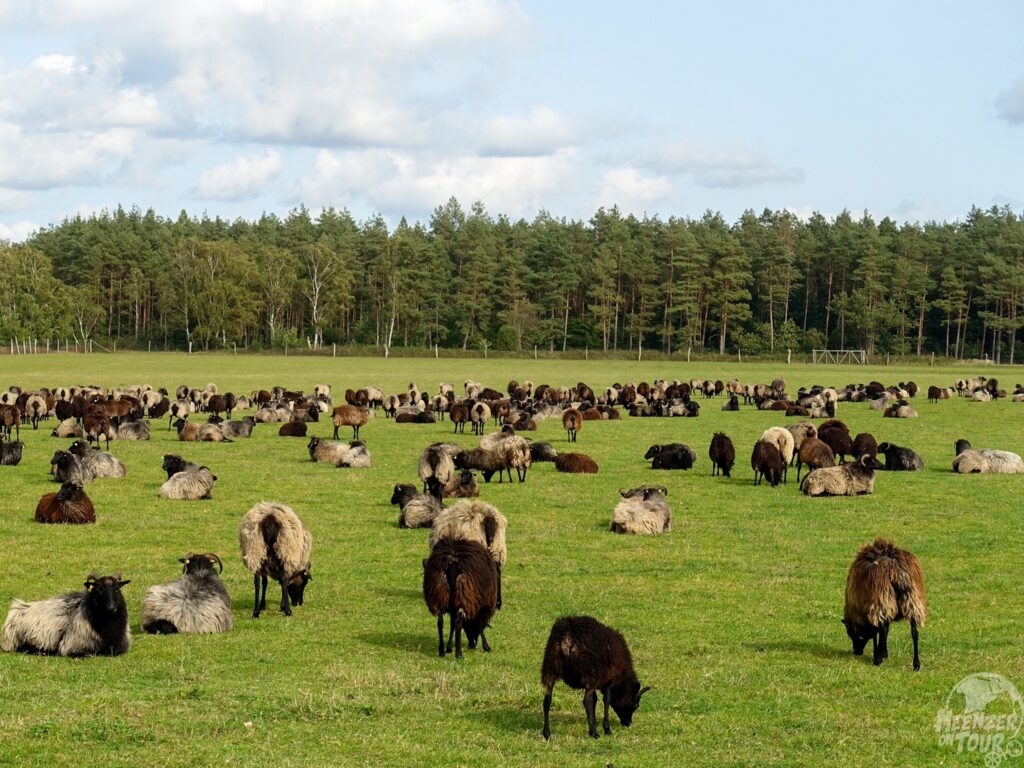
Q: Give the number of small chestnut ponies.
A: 0